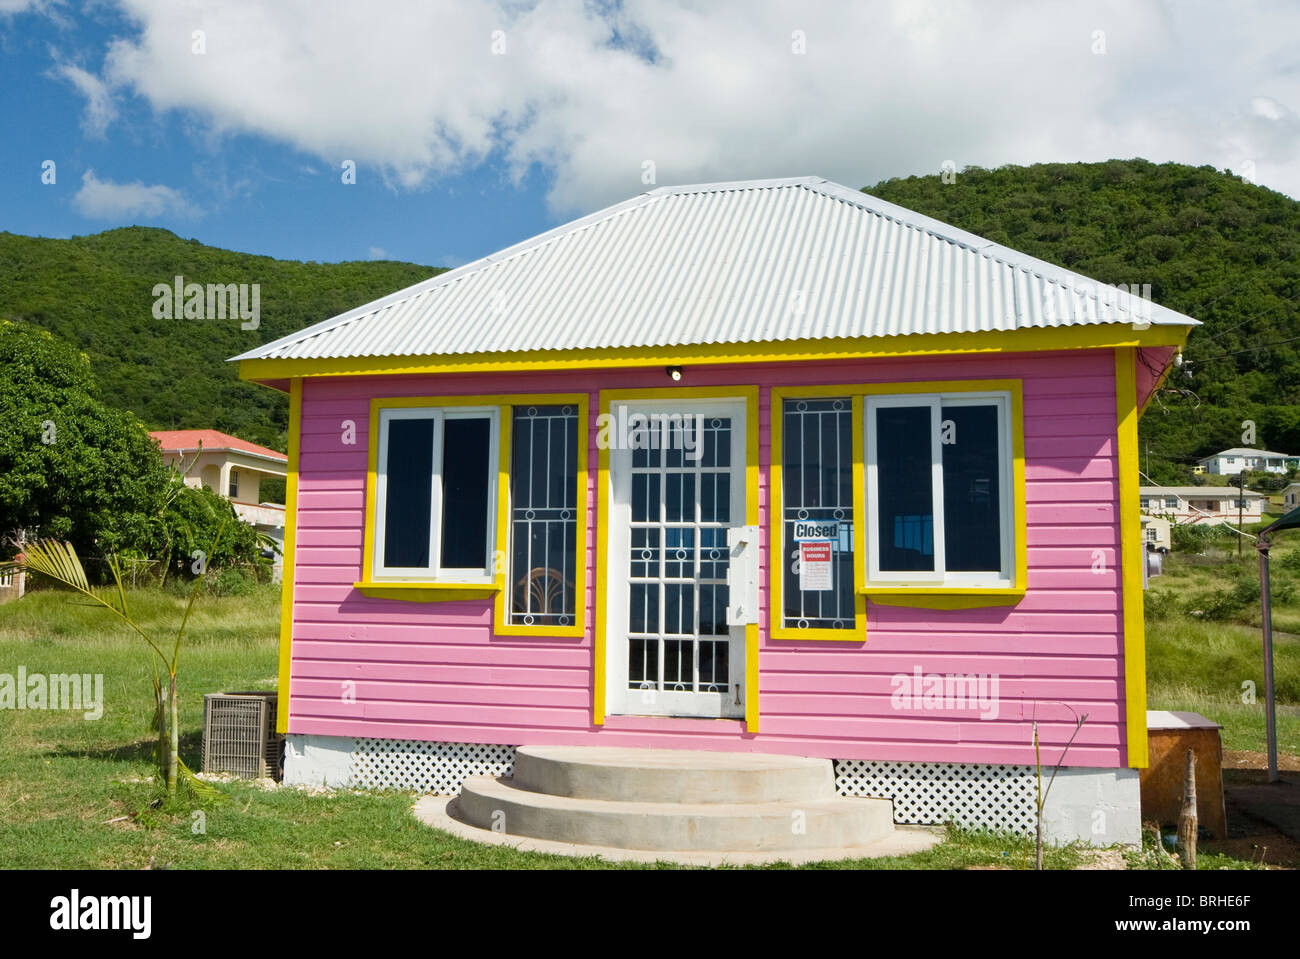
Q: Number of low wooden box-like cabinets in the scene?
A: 1